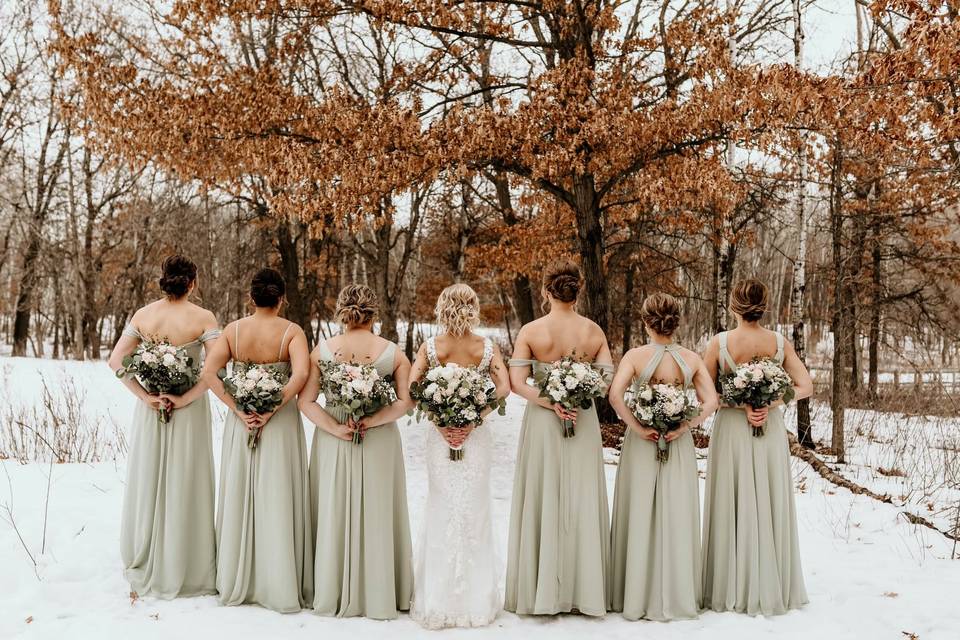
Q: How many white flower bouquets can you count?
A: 7